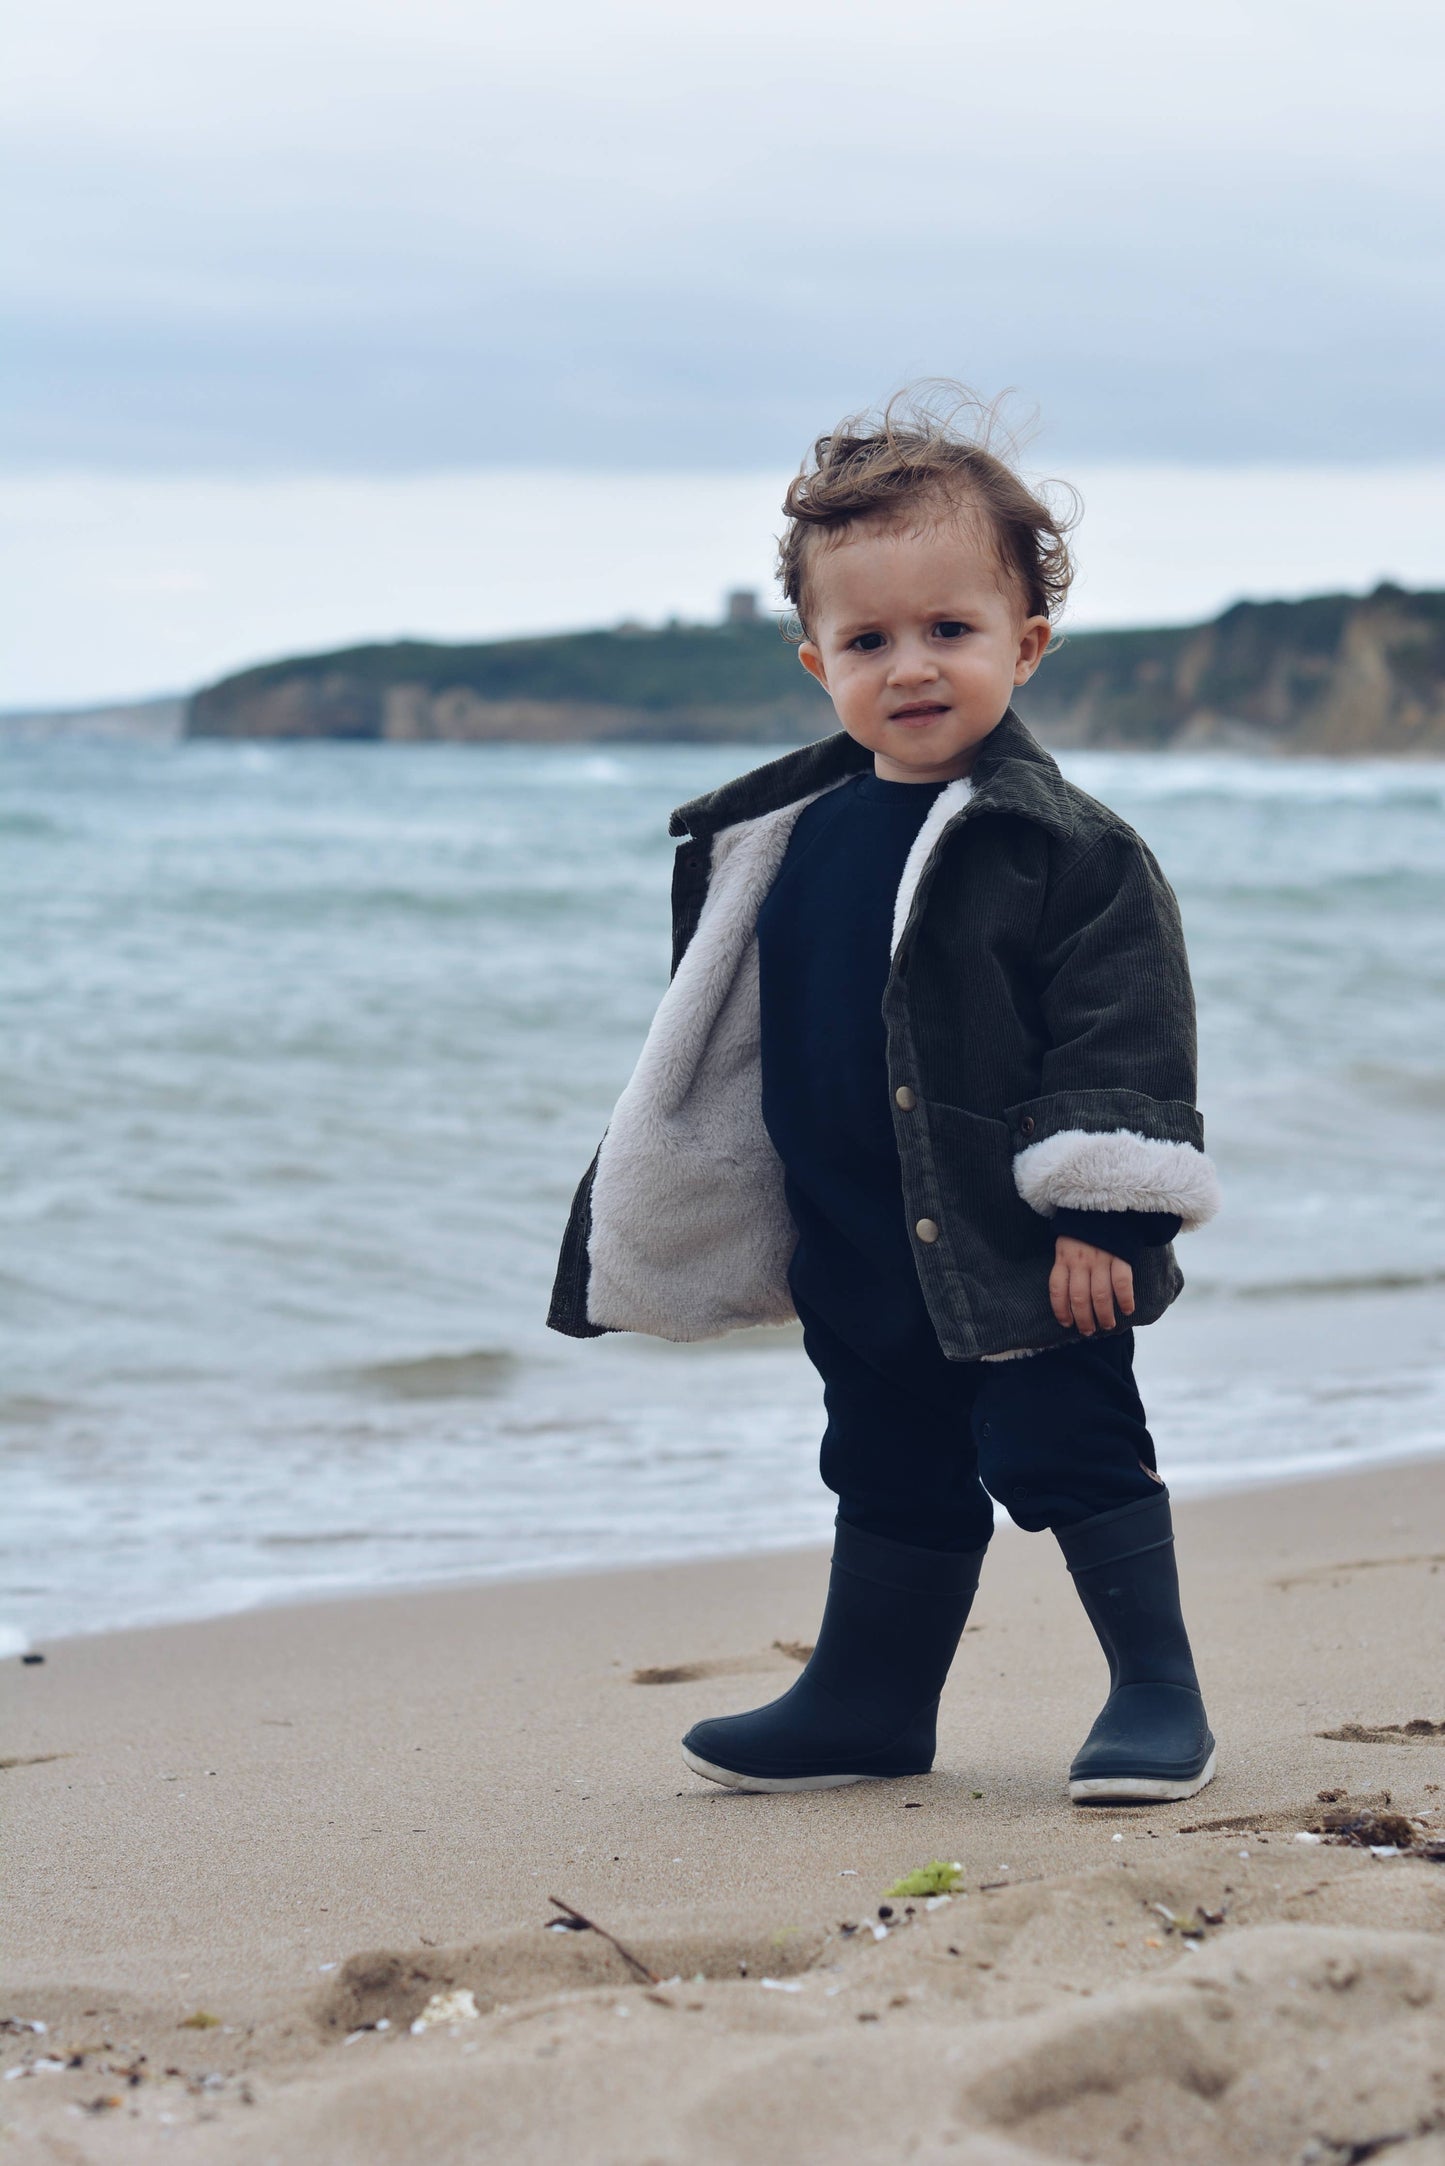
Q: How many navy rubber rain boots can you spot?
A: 2